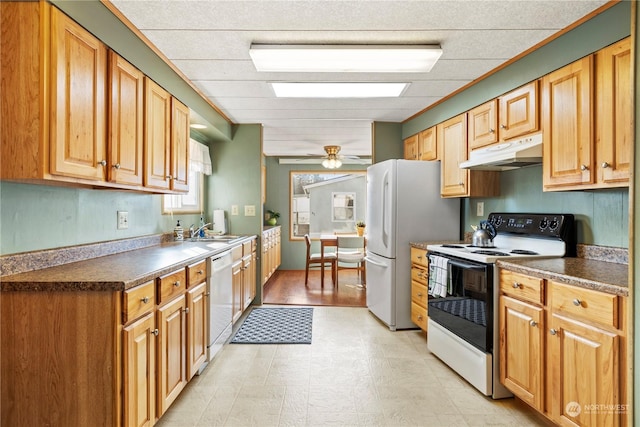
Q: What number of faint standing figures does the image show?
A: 0